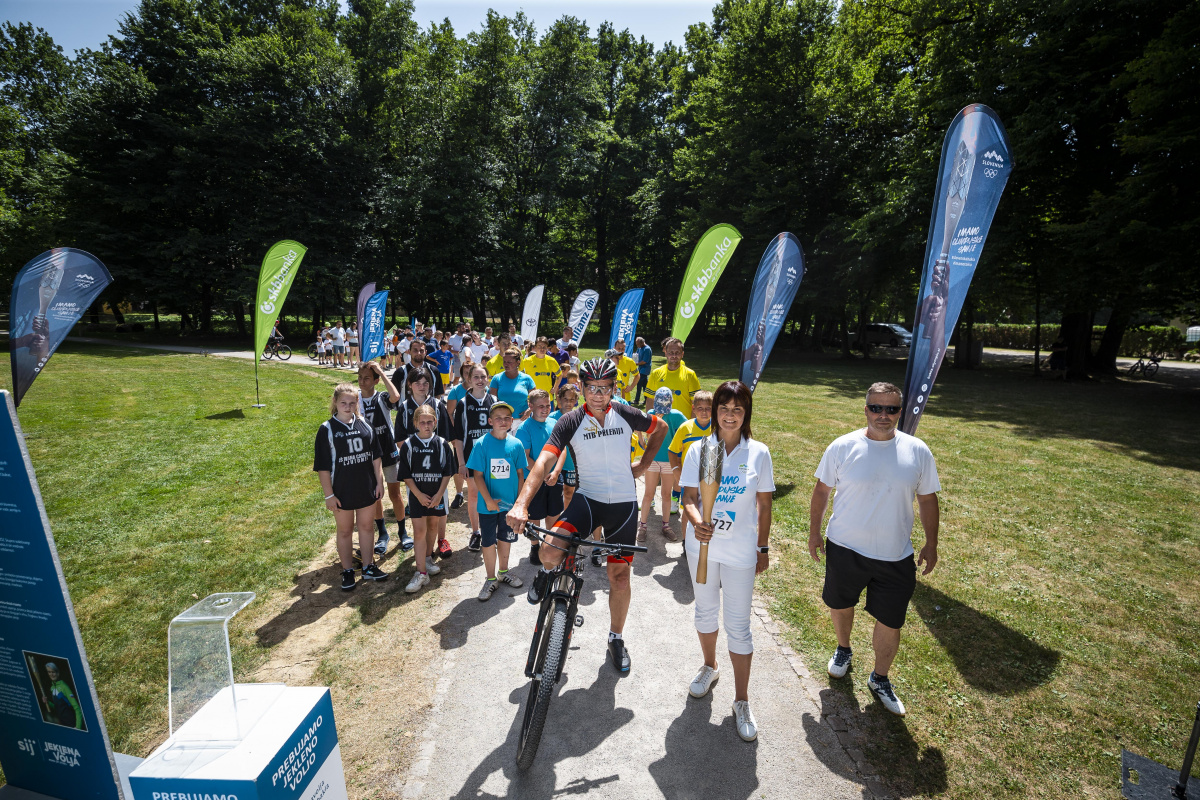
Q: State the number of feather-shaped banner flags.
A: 10